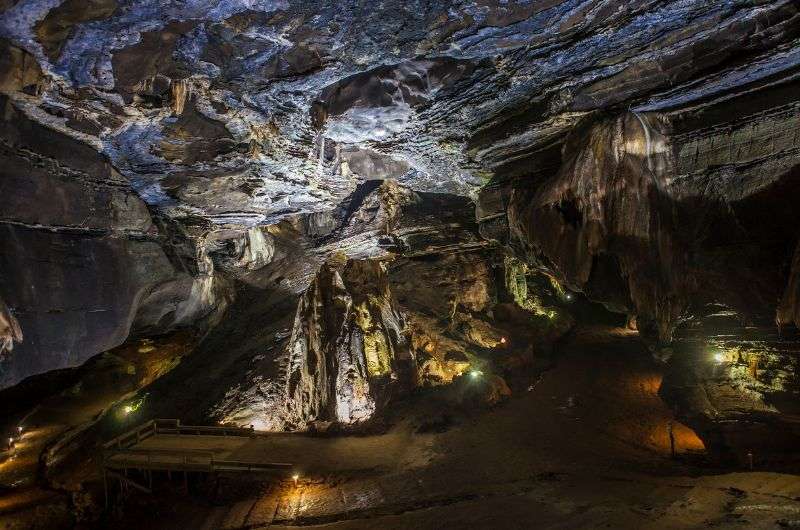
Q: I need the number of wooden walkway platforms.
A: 1